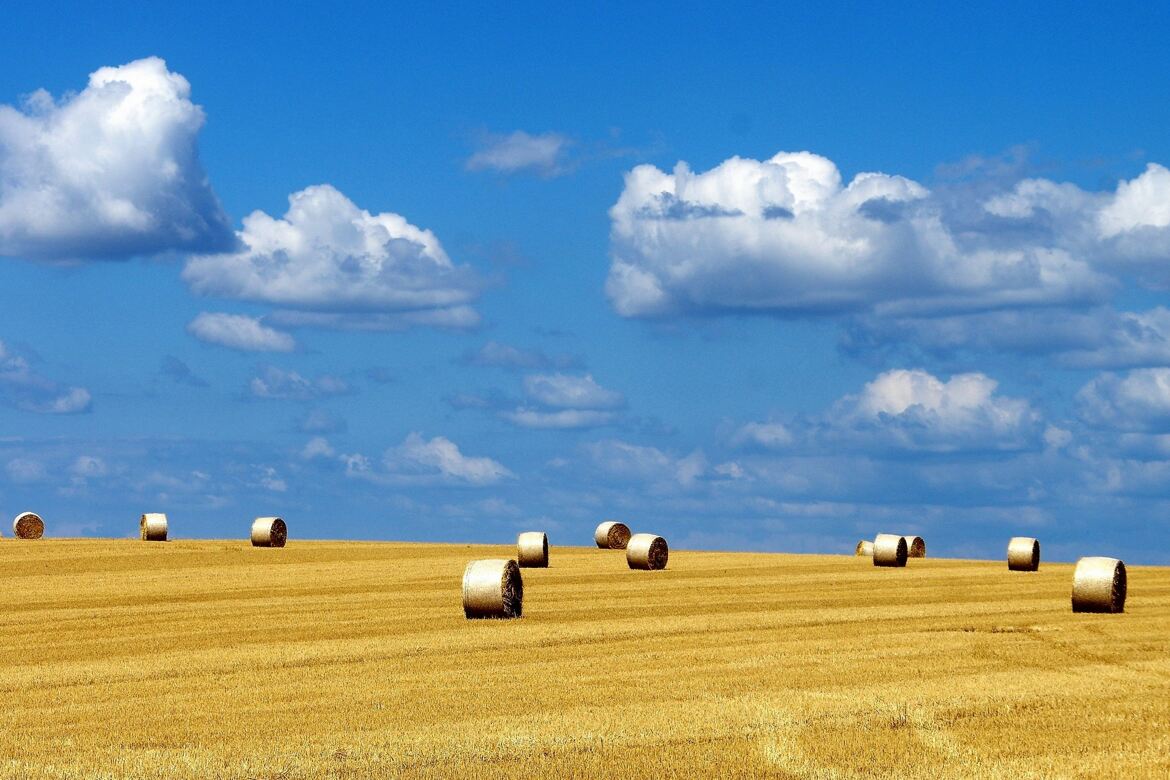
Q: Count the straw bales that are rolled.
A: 12